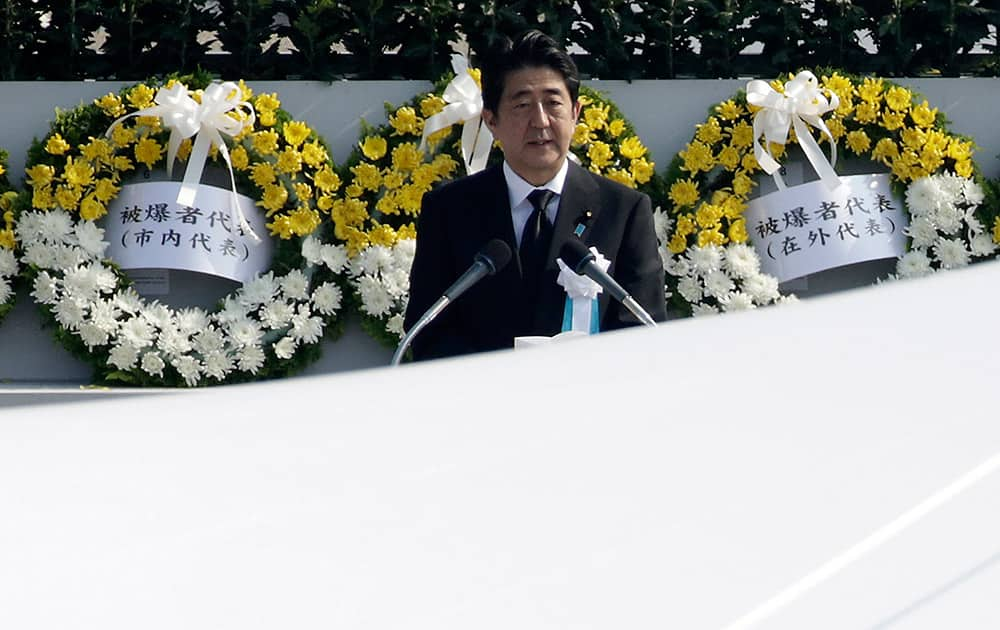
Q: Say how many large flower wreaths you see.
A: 3